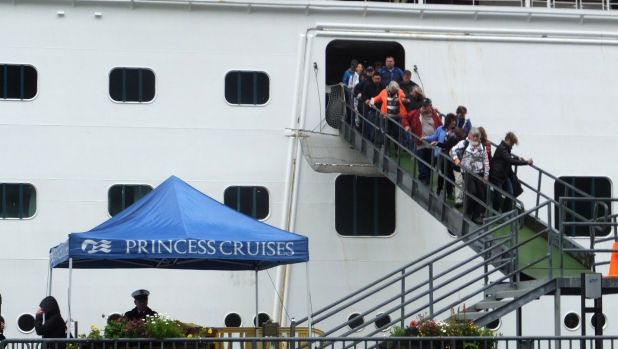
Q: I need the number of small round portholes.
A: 9